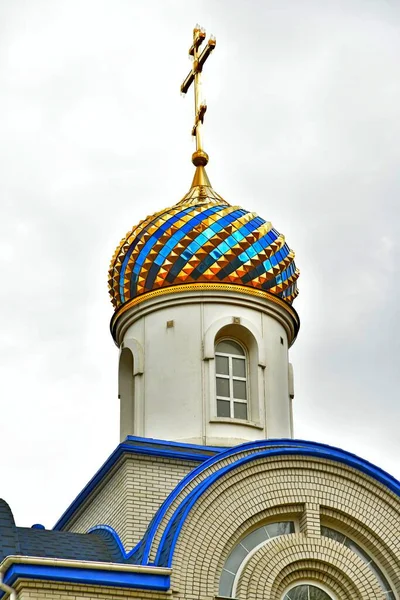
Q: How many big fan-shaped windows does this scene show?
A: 2